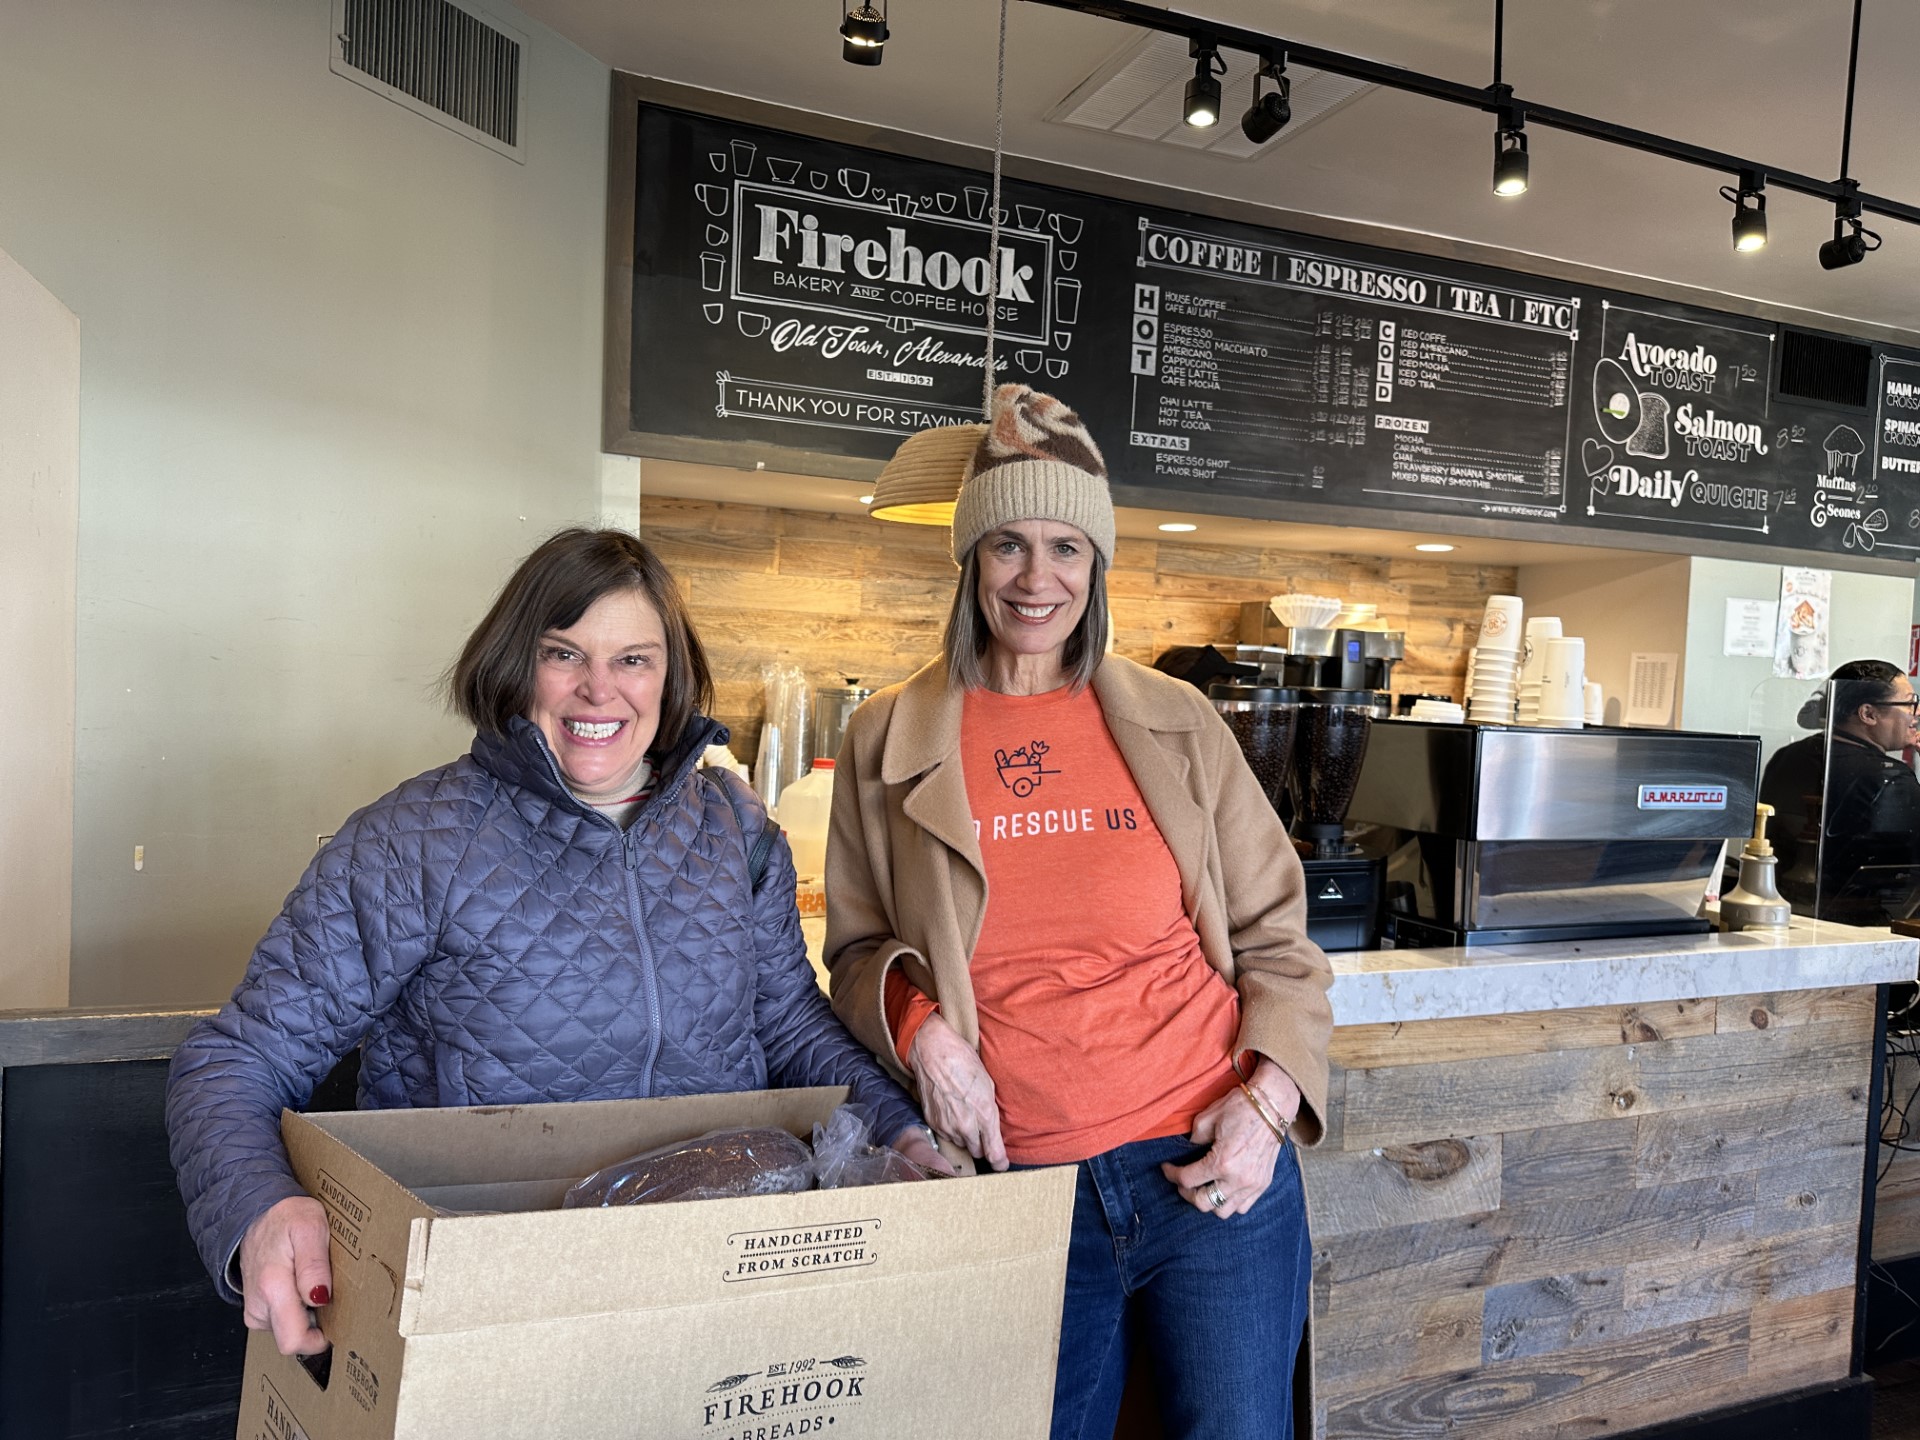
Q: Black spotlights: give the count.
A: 6